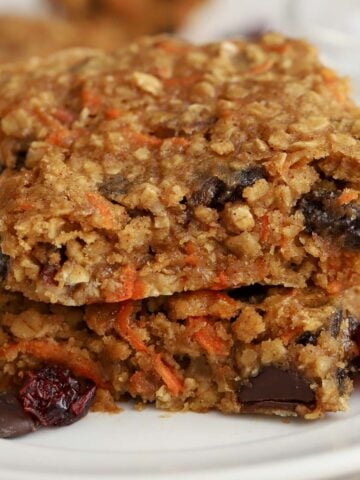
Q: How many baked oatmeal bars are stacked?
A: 2